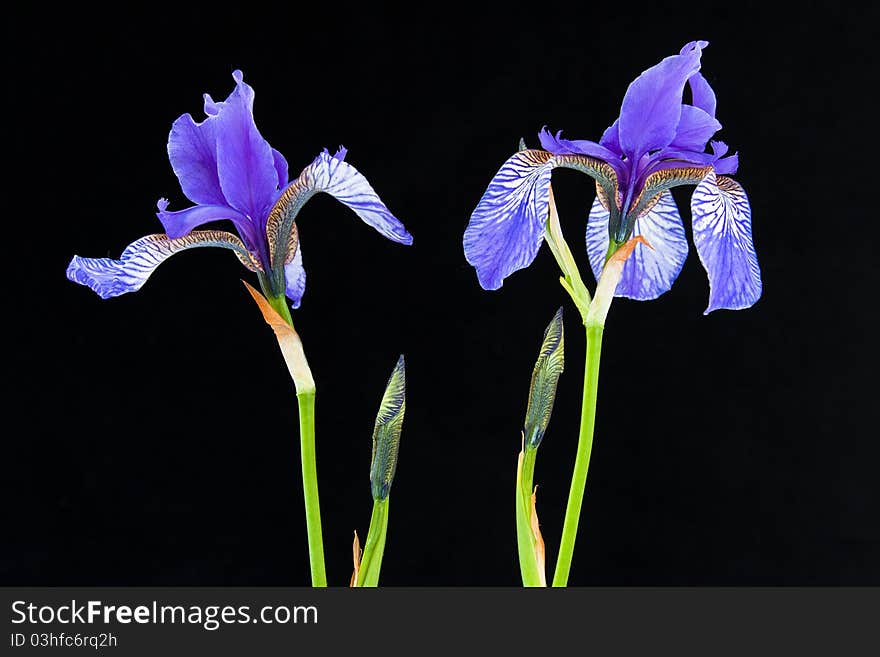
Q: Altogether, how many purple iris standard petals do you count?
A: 6